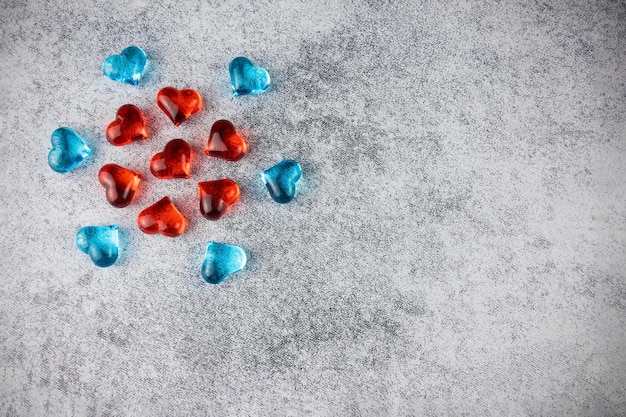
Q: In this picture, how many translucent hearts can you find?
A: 13